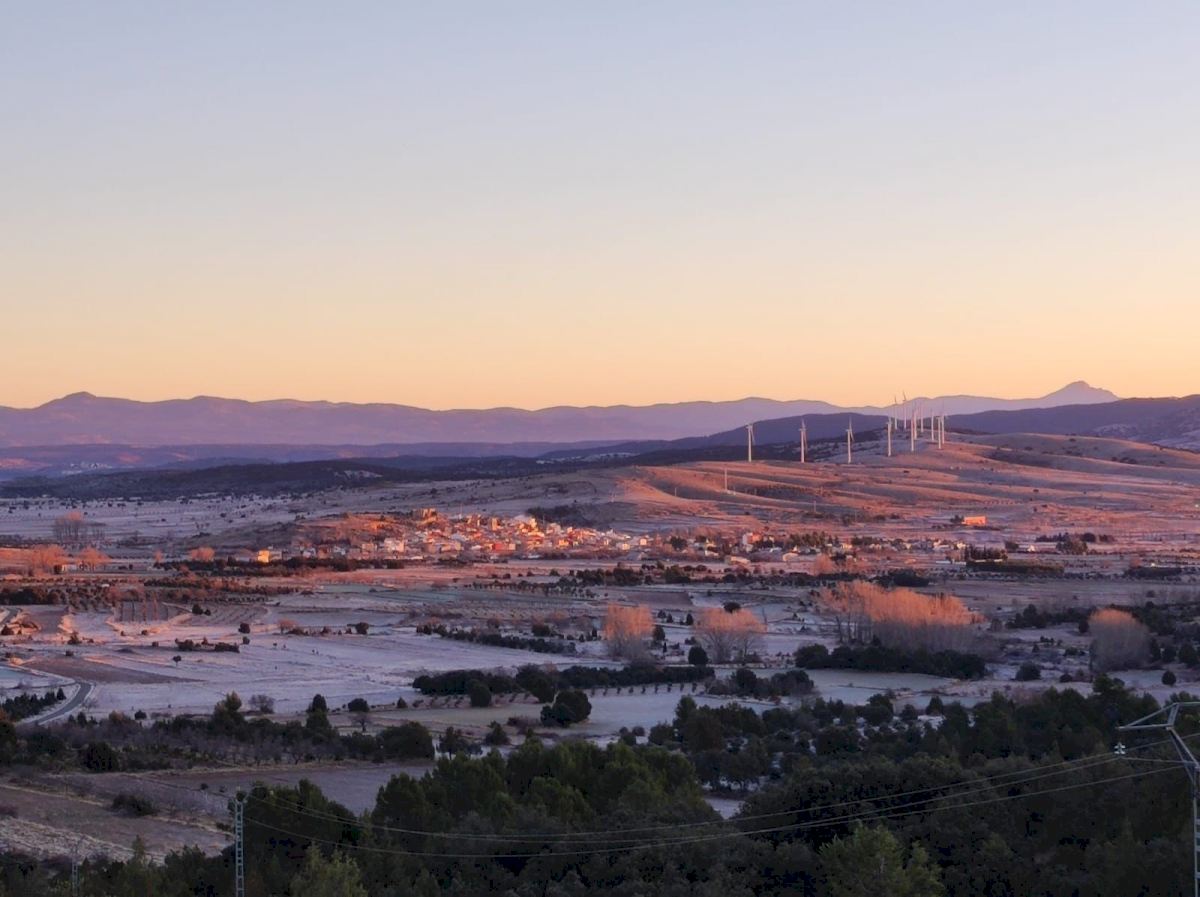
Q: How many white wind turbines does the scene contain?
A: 12